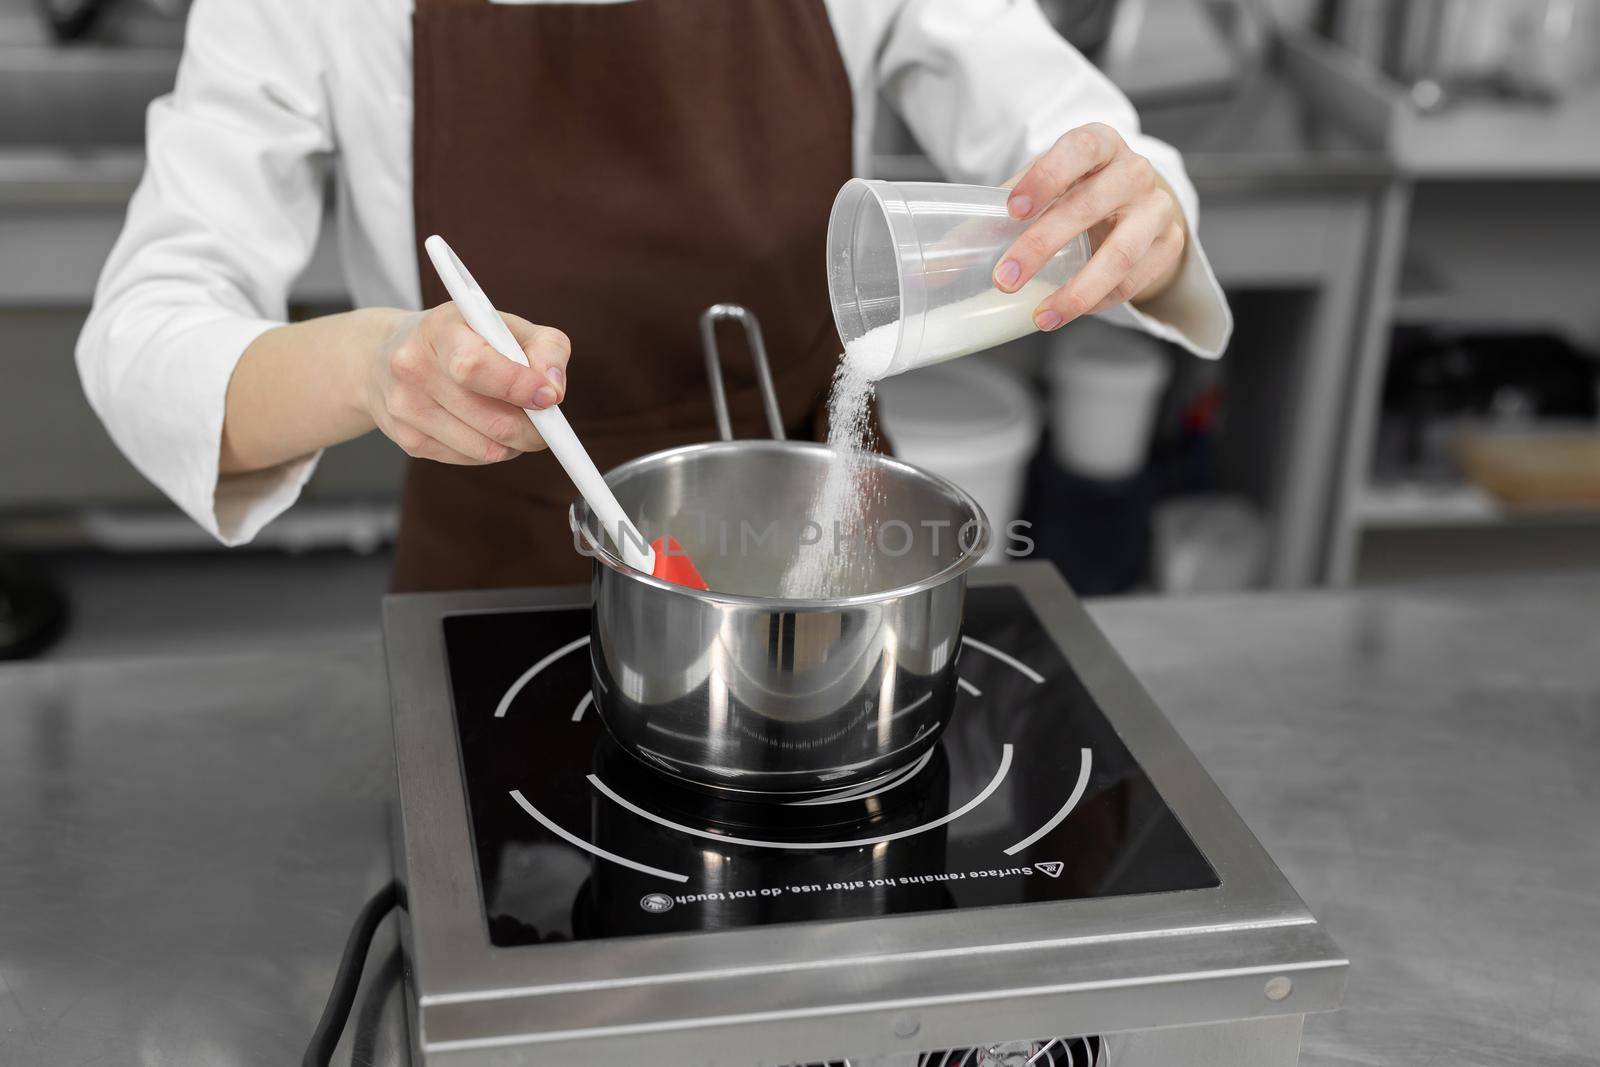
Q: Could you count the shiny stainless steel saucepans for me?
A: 1